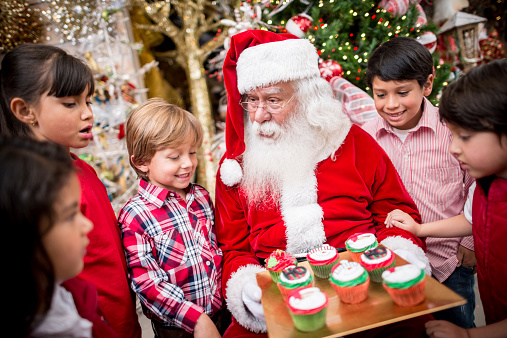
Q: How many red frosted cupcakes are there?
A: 4